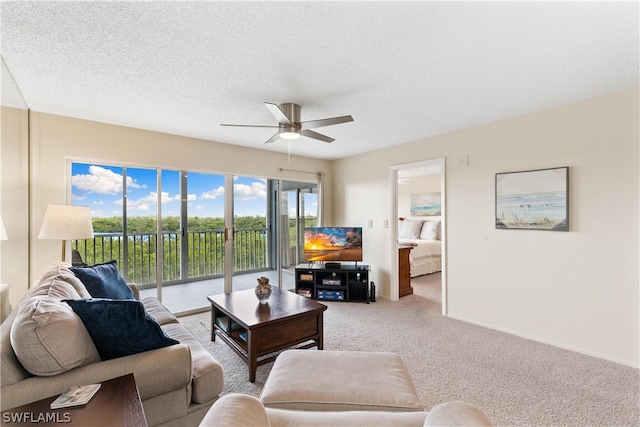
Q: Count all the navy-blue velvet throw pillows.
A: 2